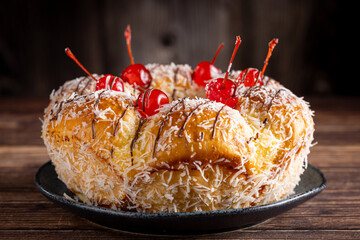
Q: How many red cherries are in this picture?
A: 6